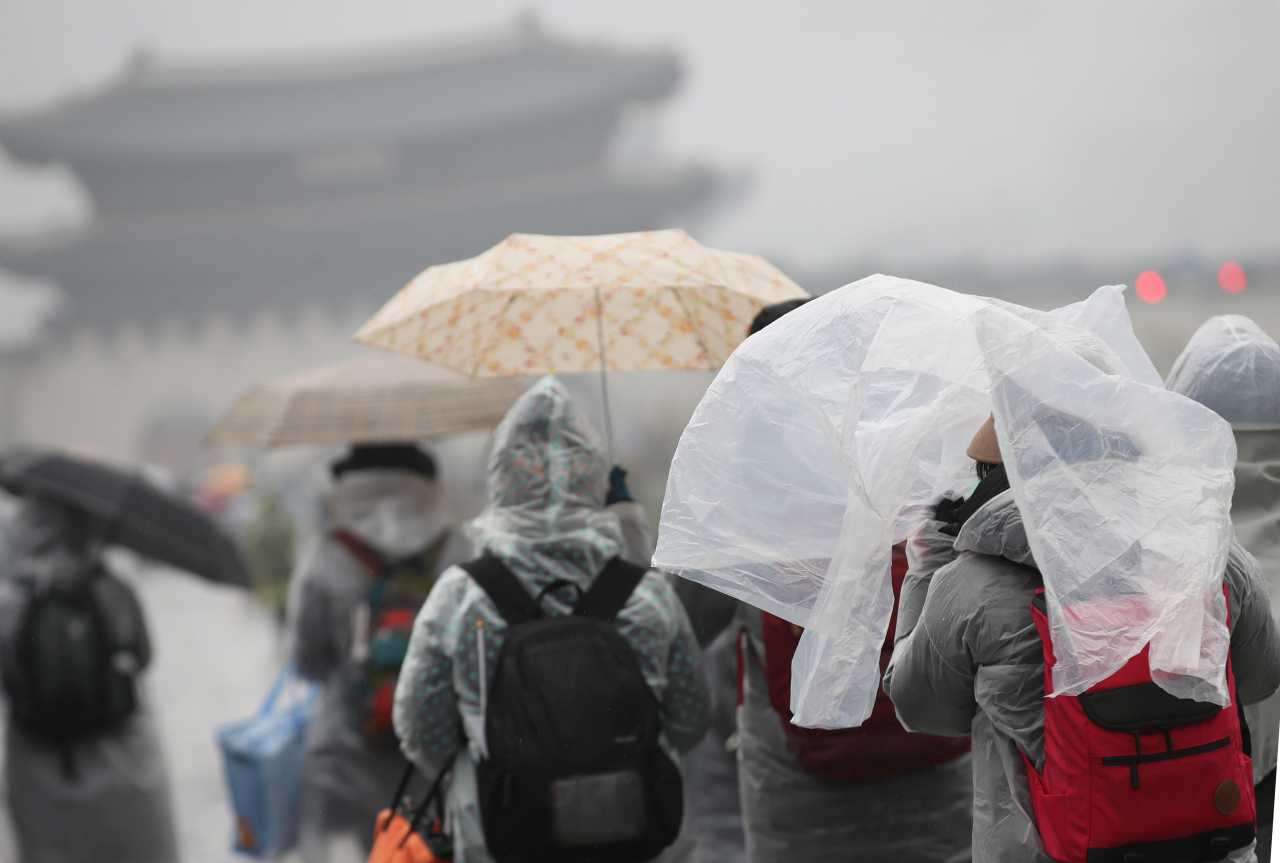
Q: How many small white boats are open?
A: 0